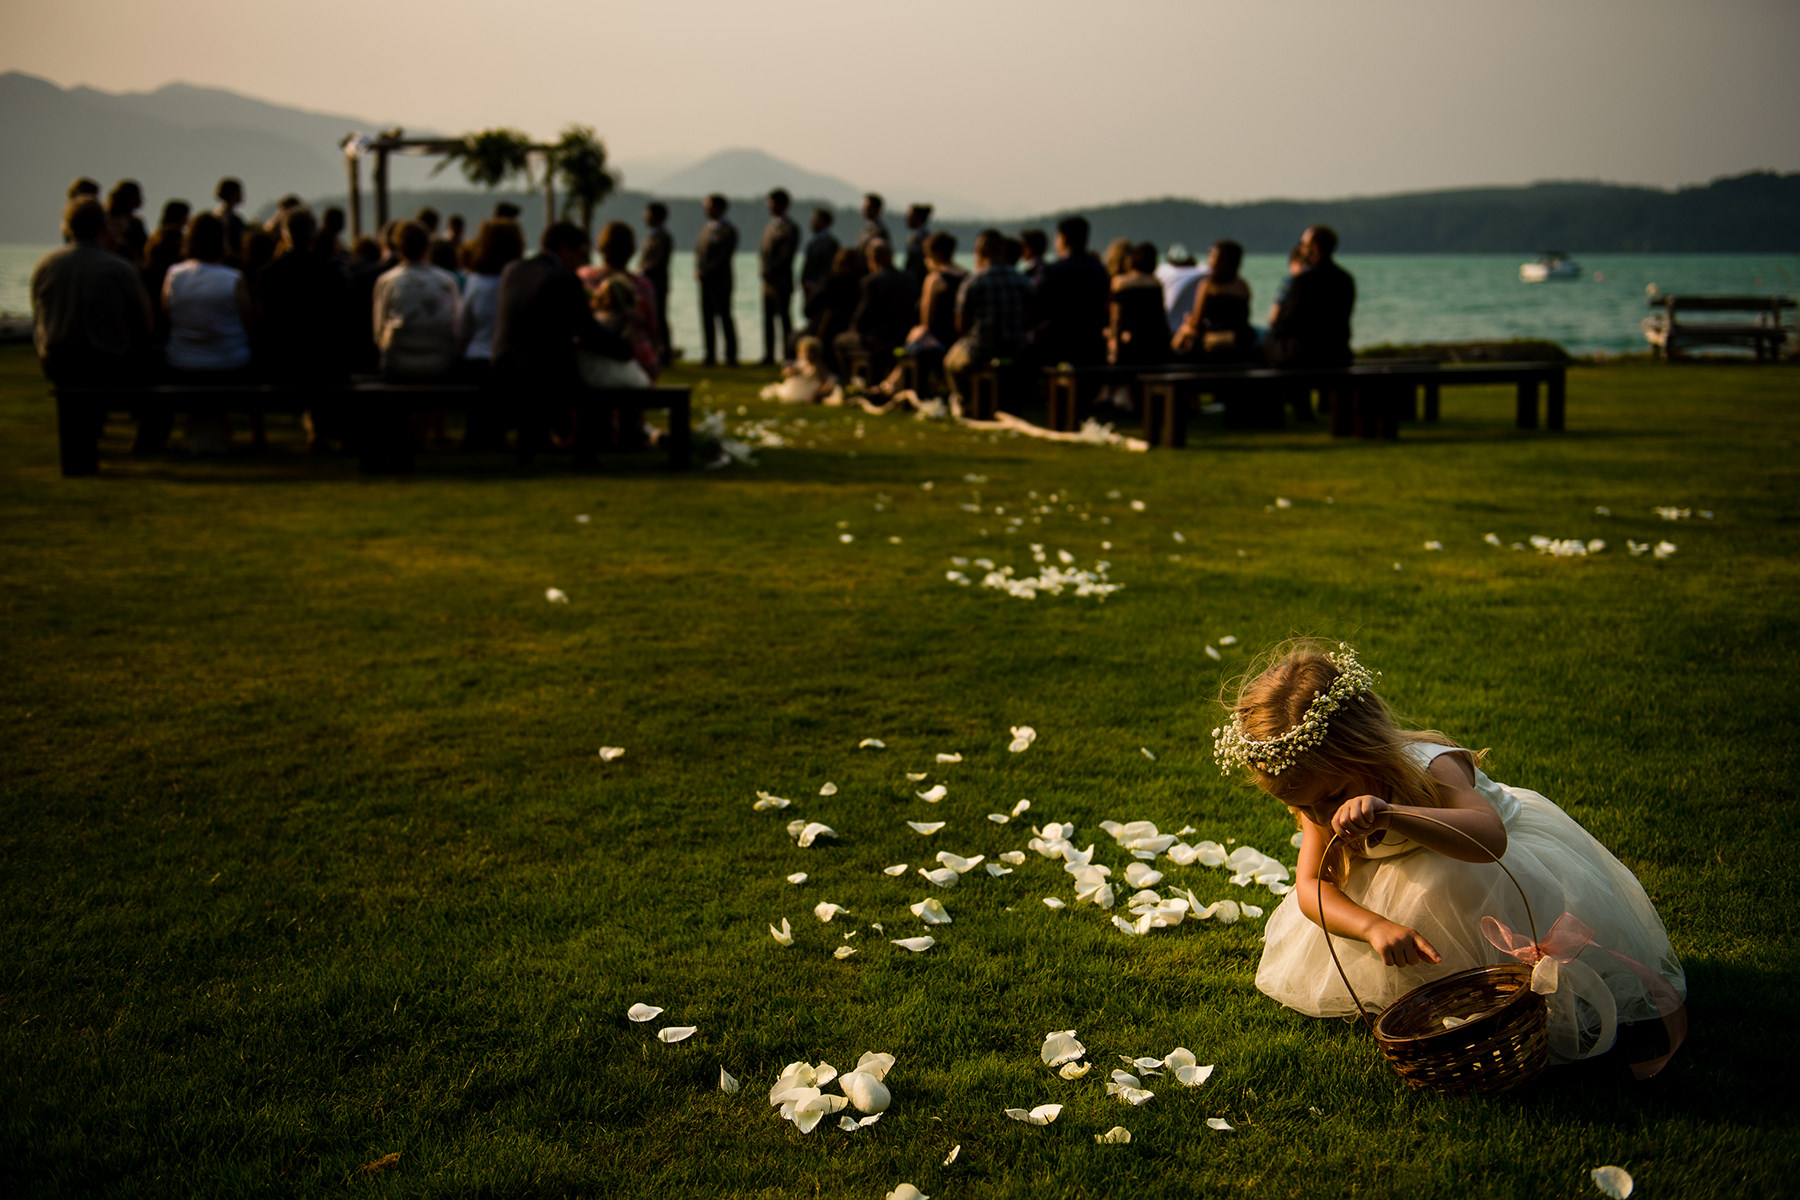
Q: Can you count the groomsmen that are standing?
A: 6